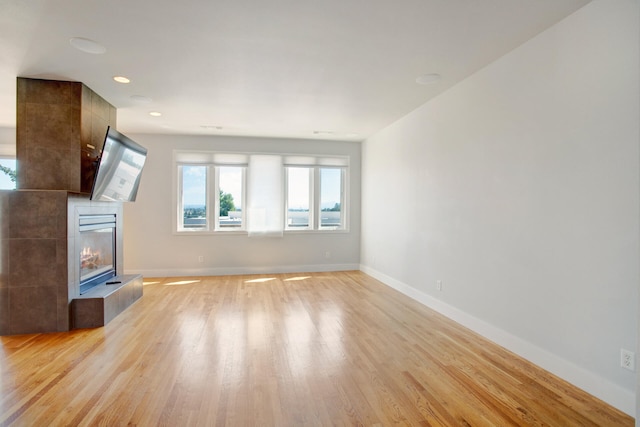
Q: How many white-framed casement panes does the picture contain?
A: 4